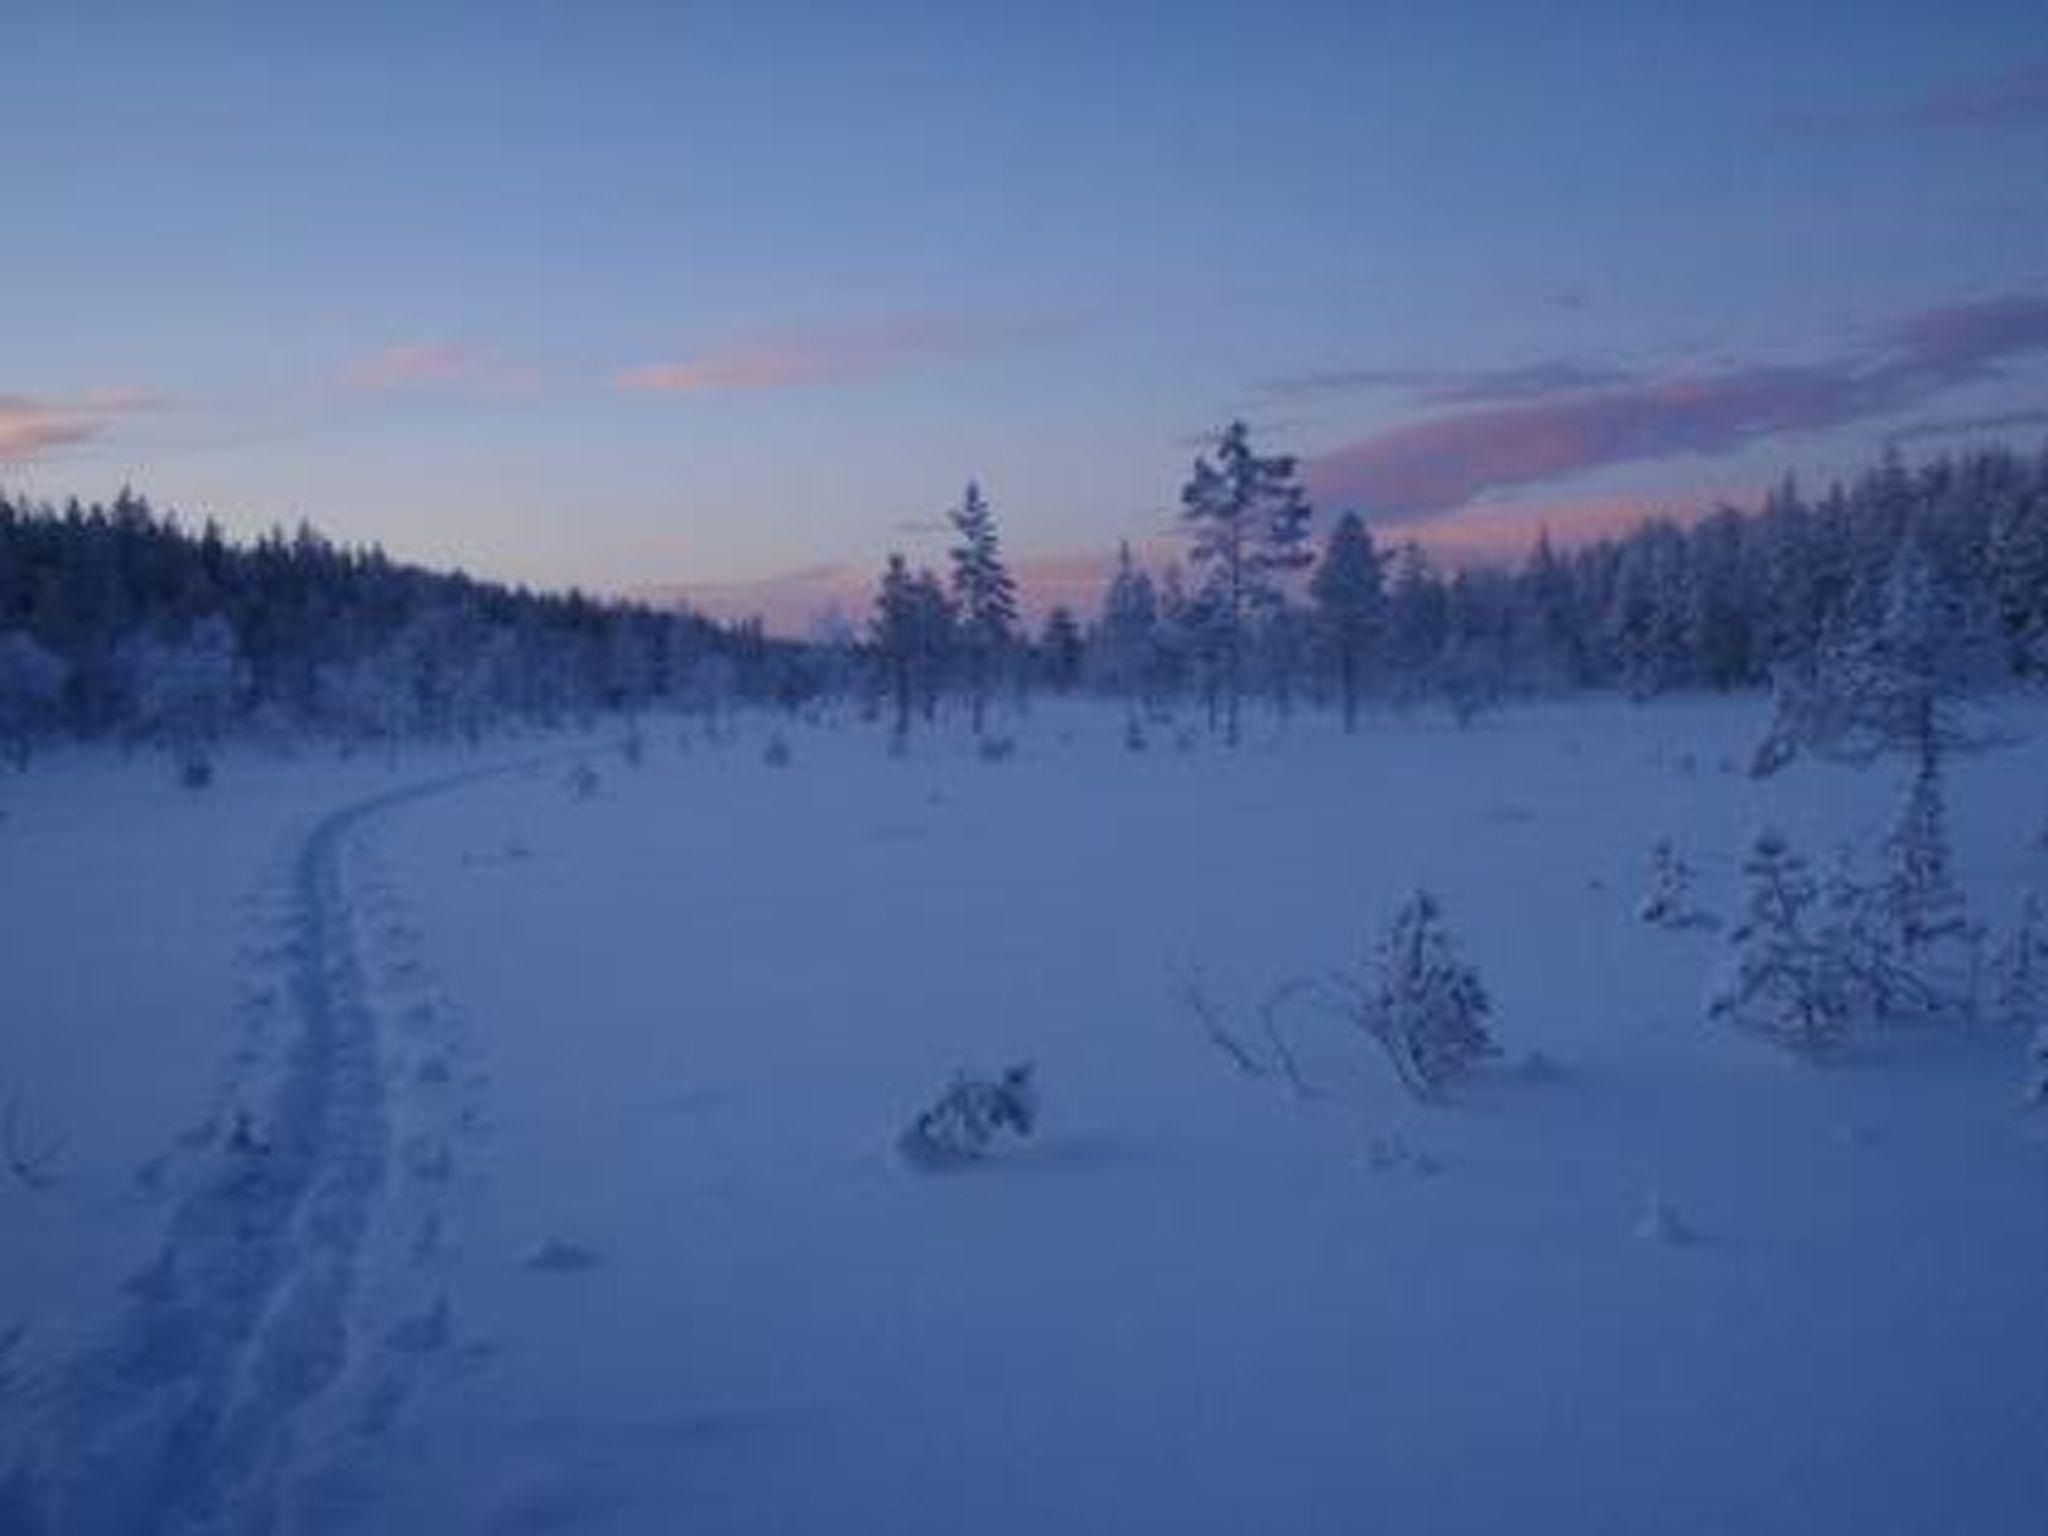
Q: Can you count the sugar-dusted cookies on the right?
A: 0